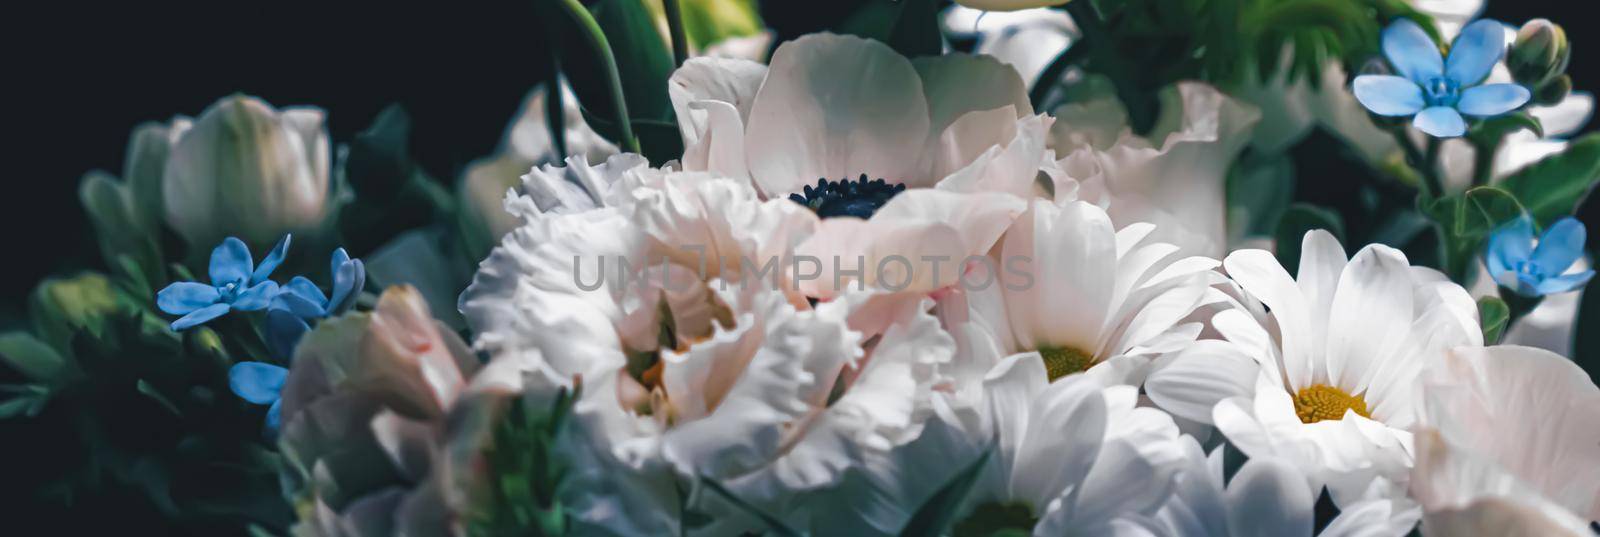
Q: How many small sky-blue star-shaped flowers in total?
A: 5